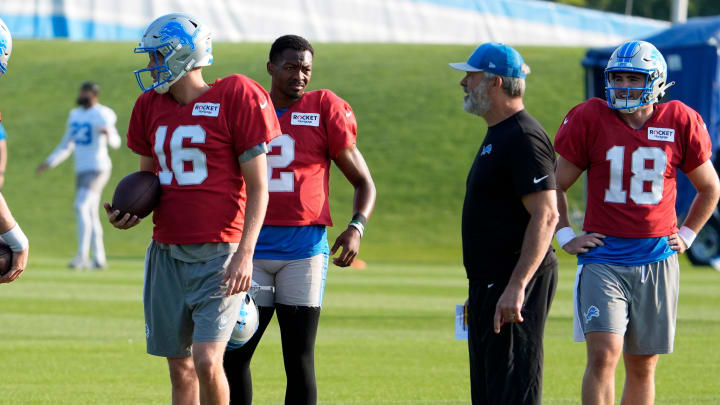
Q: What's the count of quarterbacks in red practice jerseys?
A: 3